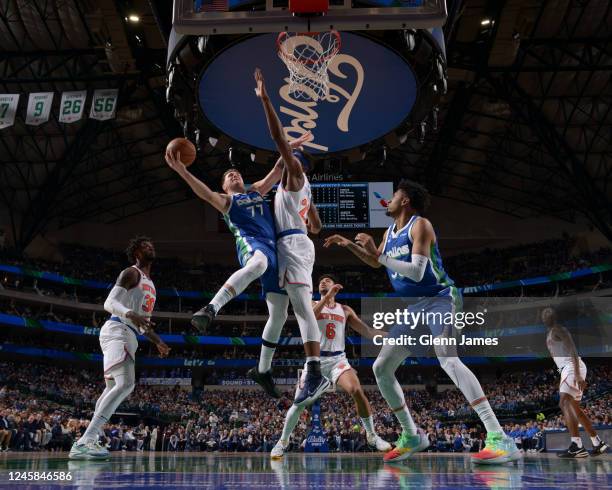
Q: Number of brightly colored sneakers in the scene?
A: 2